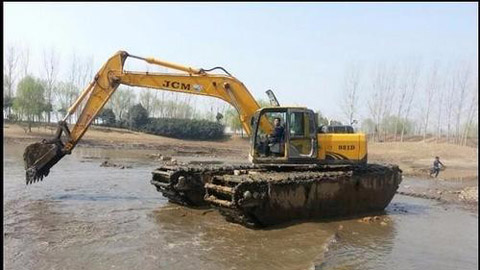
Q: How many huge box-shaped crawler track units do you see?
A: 2